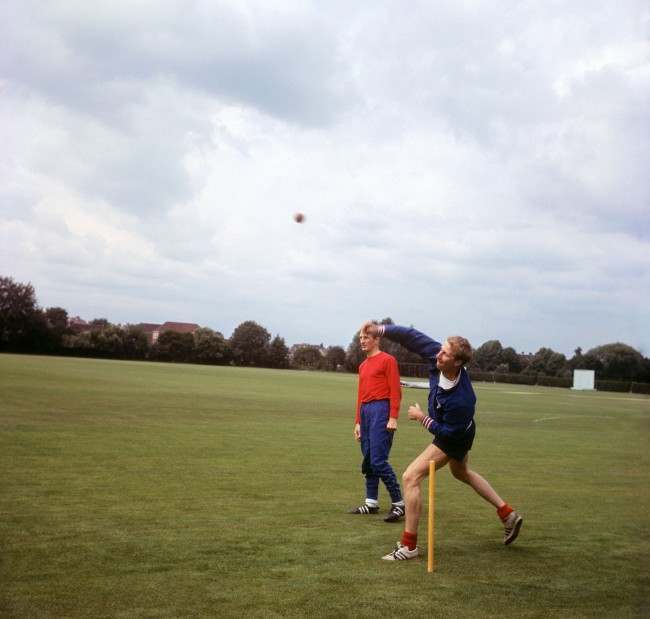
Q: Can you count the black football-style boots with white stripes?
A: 2